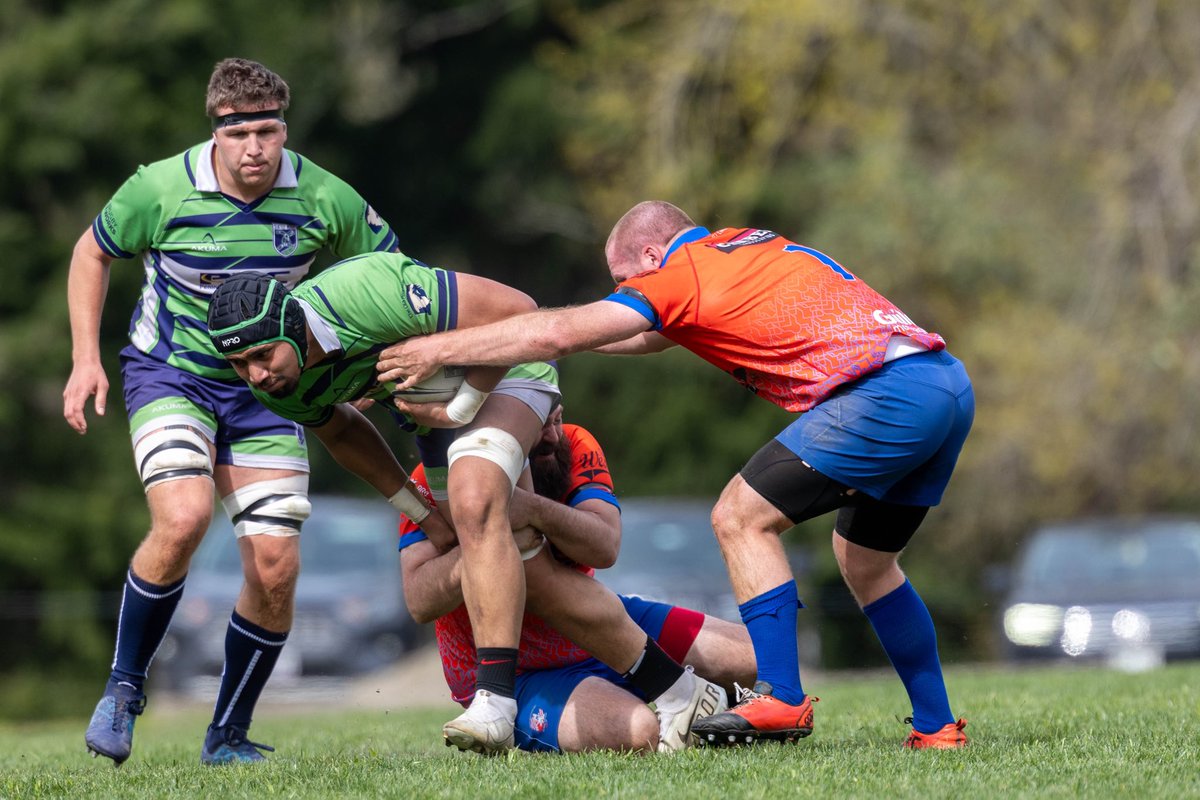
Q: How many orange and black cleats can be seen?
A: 2